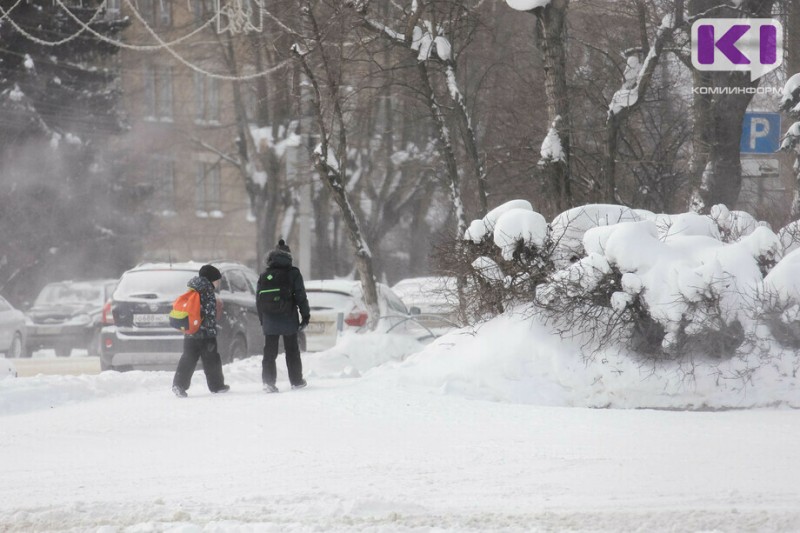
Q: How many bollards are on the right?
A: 0